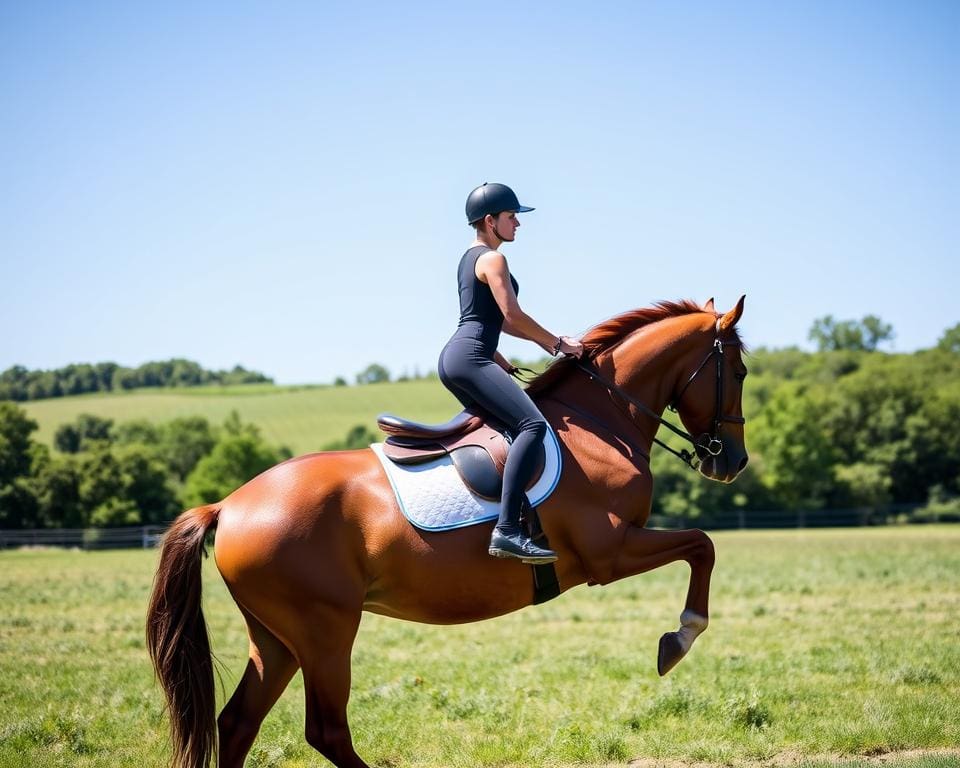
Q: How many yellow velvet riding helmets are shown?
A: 0